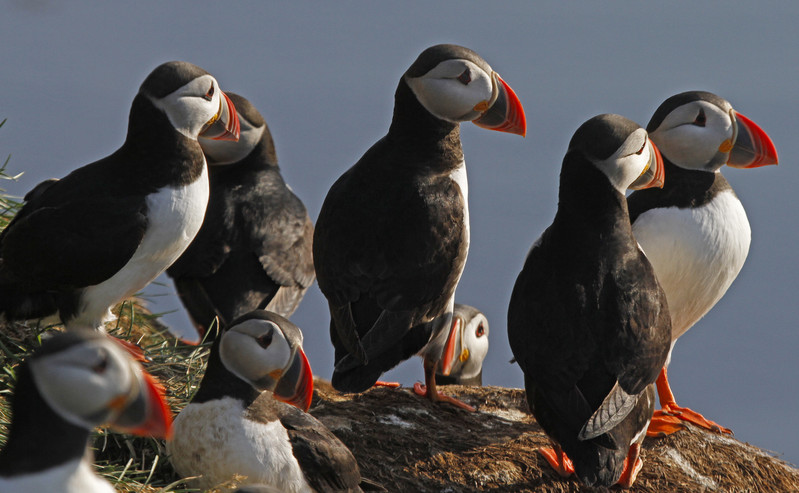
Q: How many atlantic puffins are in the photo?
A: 8